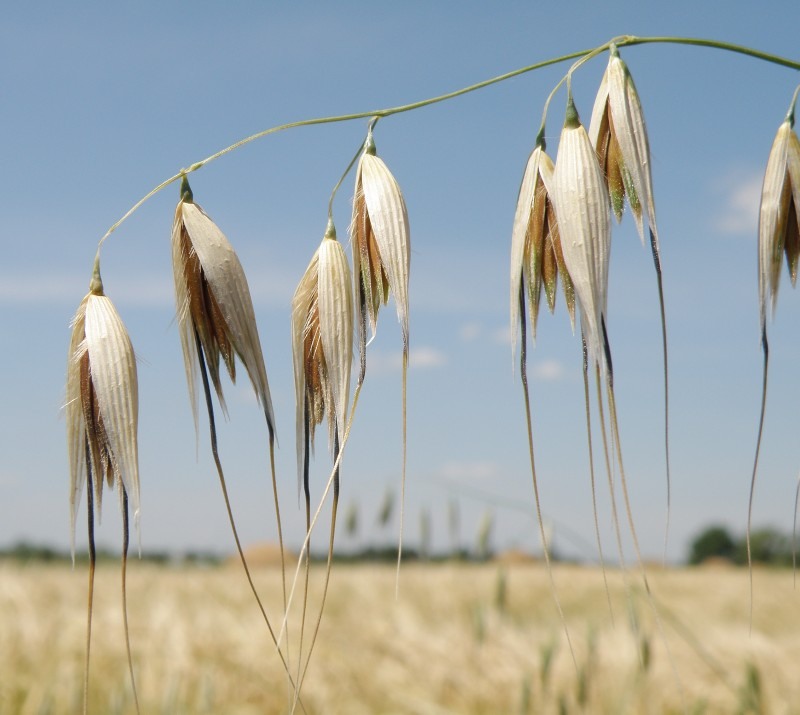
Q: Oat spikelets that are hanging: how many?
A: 8